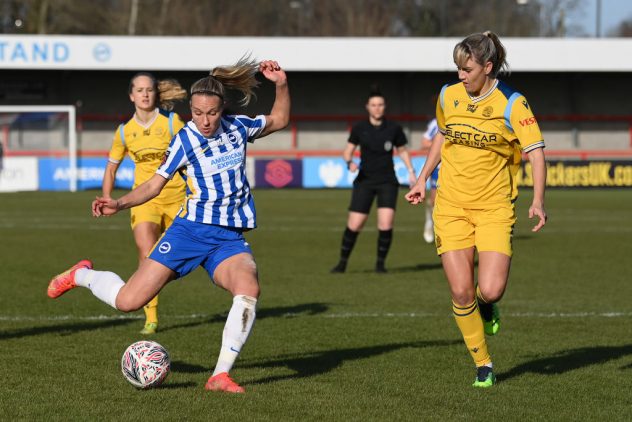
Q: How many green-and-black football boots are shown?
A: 2